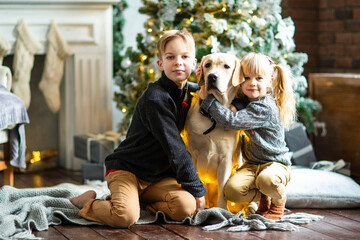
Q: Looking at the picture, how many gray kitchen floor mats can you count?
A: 0